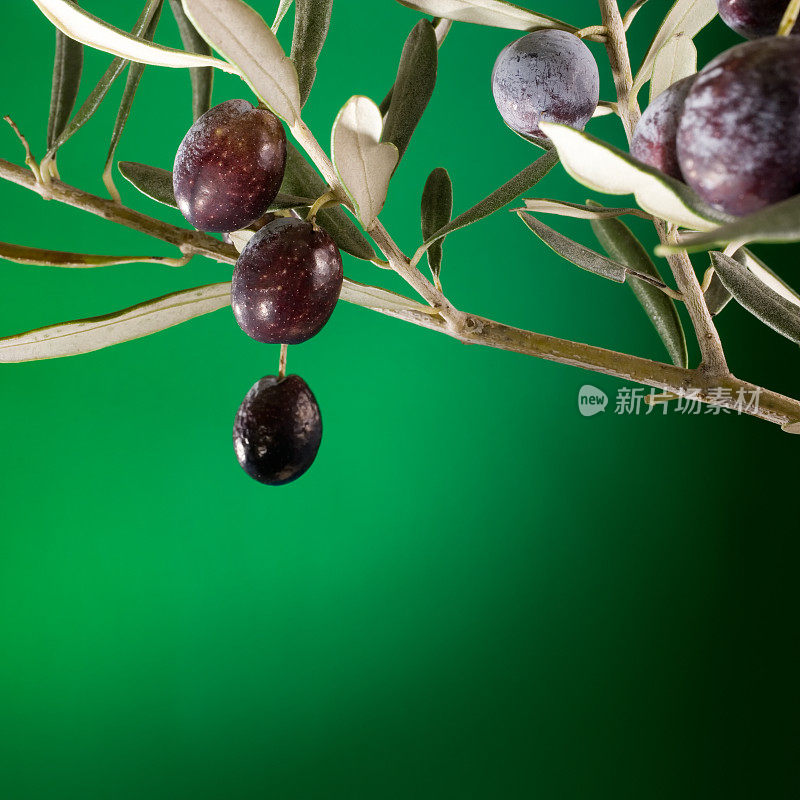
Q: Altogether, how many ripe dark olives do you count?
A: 7